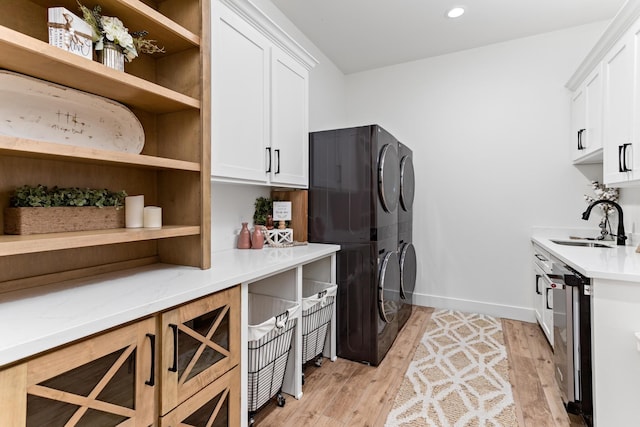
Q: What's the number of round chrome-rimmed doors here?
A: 4